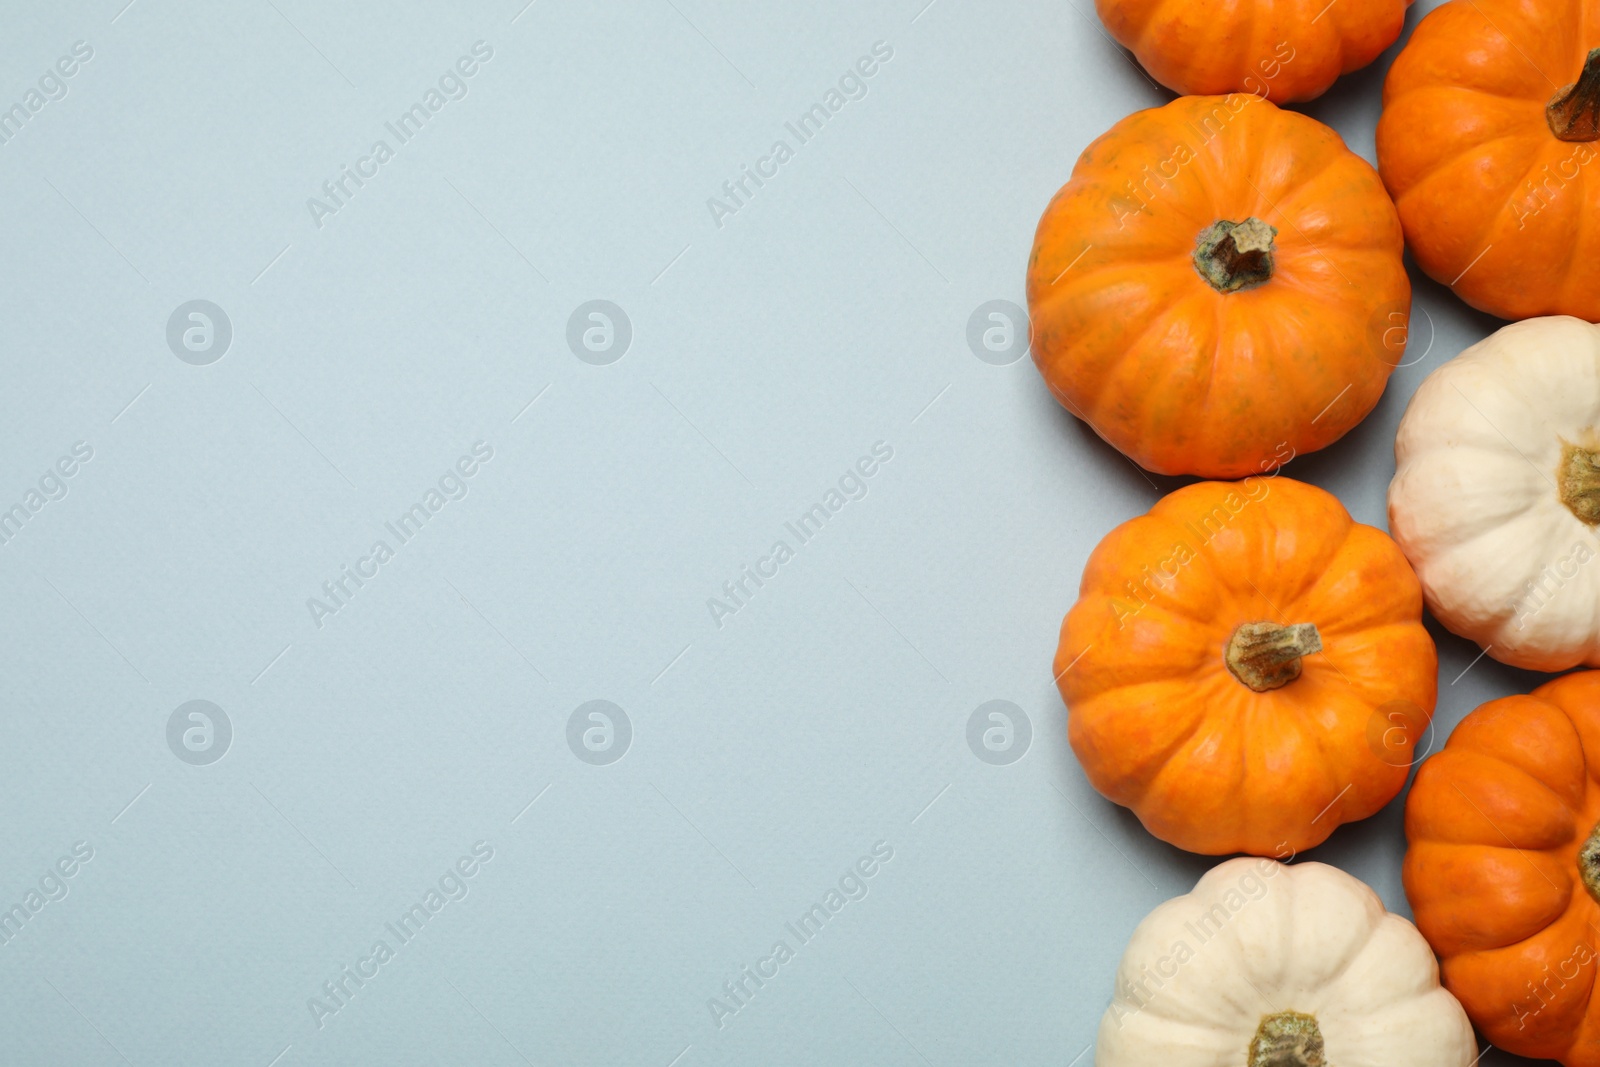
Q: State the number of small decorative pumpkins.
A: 7